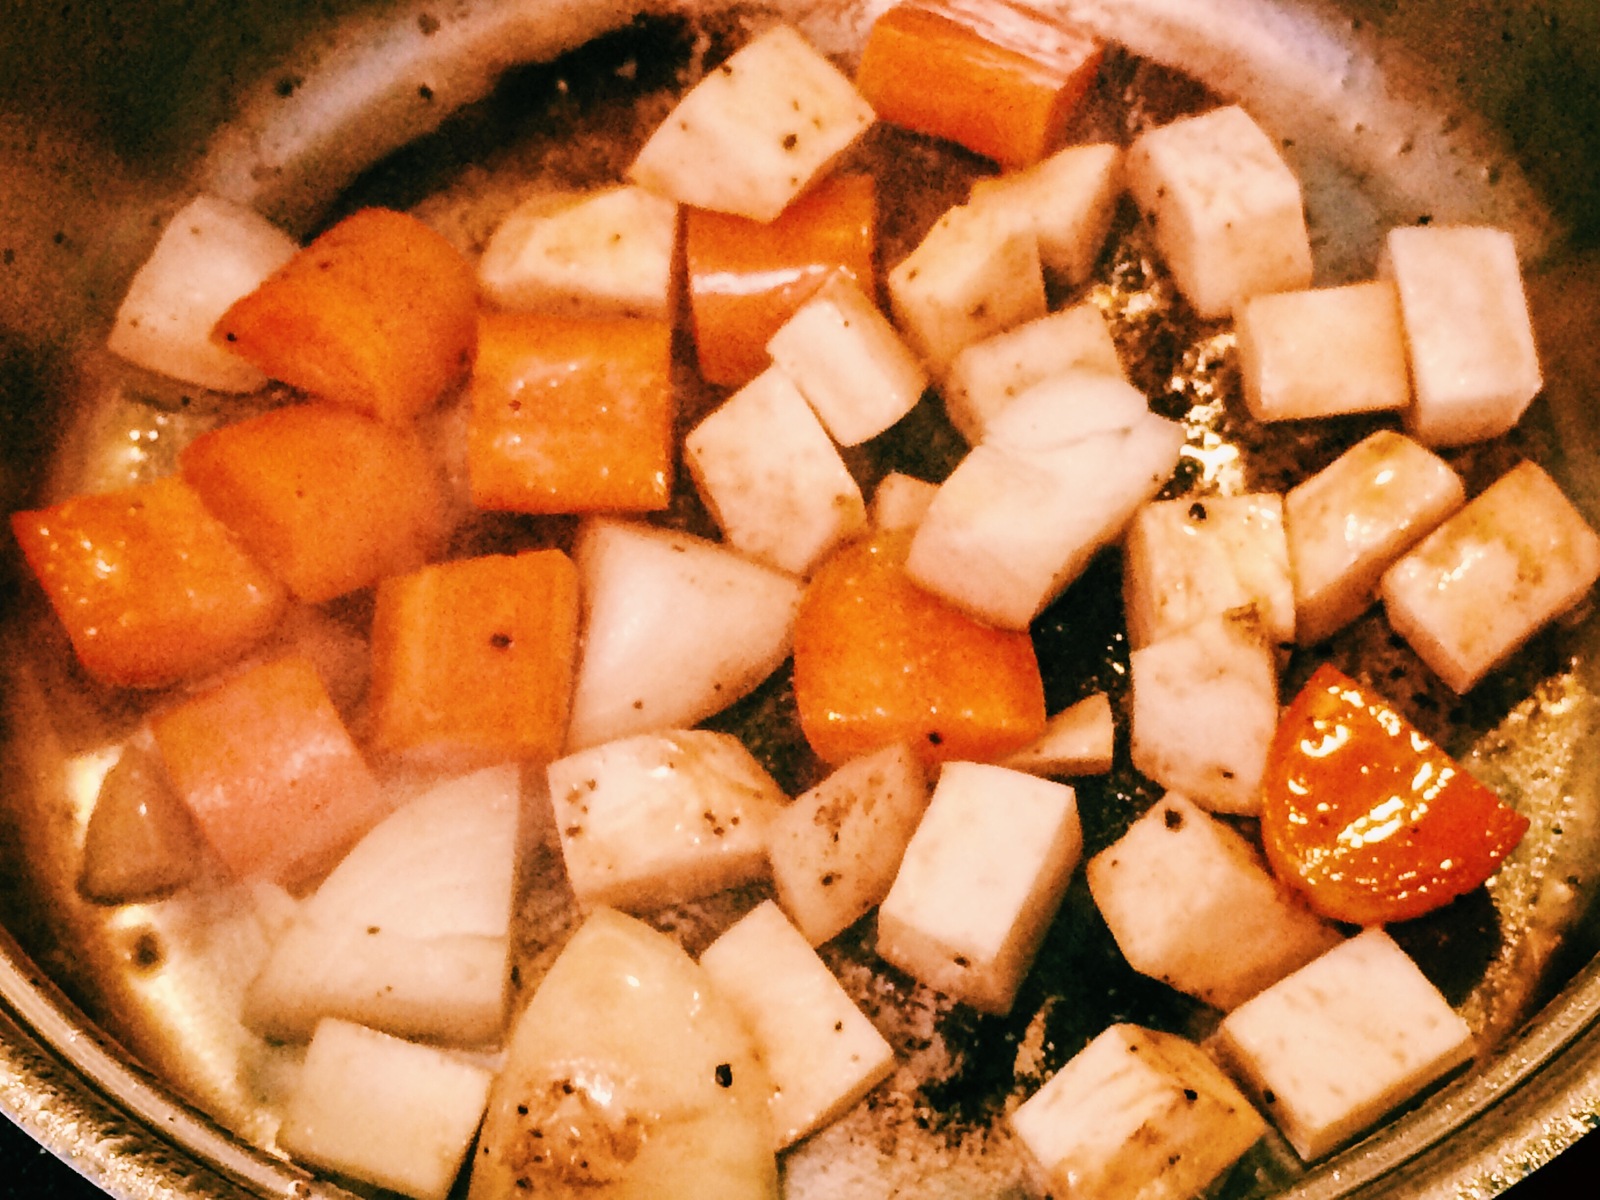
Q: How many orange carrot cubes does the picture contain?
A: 10